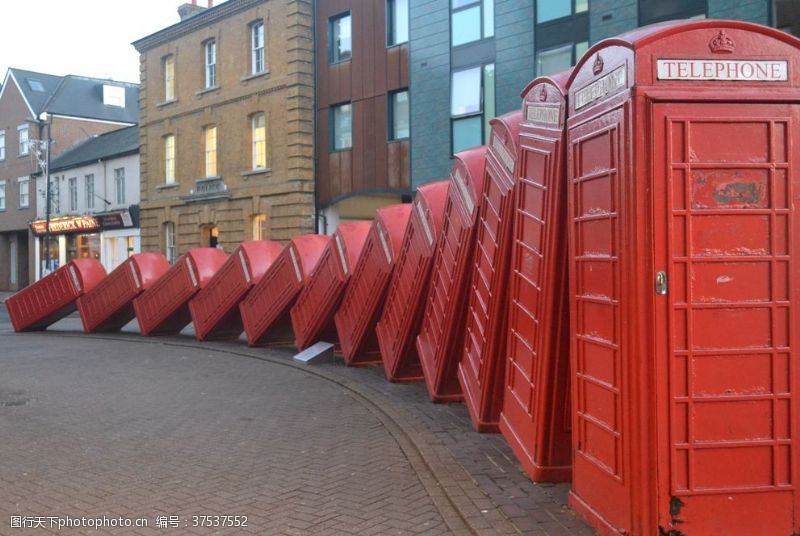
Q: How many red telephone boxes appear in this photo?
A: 12